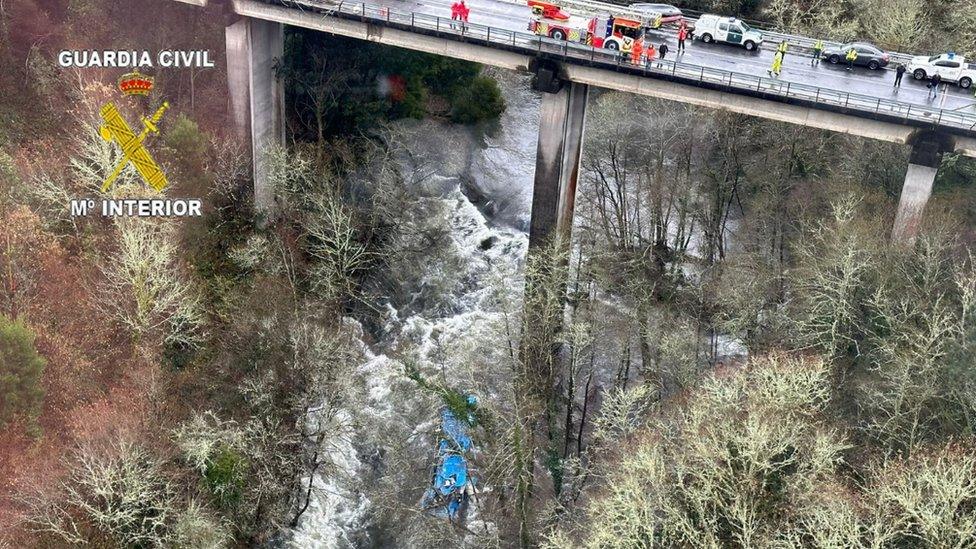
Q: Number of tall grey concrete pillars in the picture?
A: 3